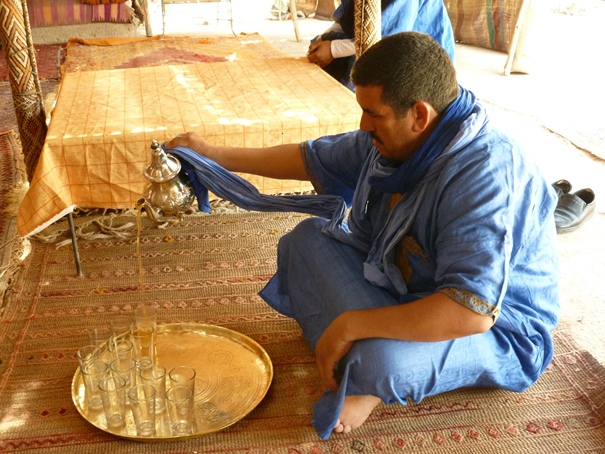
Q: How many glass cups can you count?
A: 13